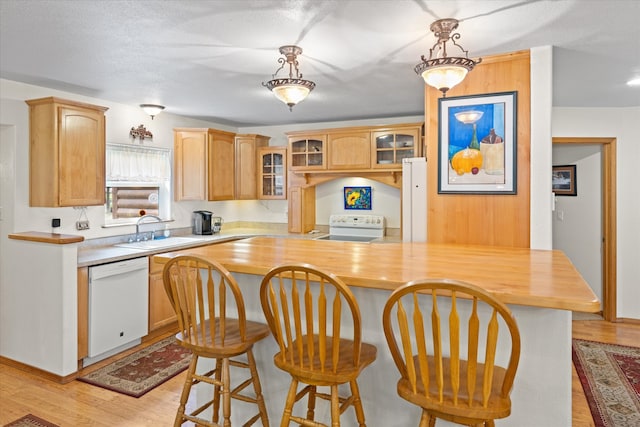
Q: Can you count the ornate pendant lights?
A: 2